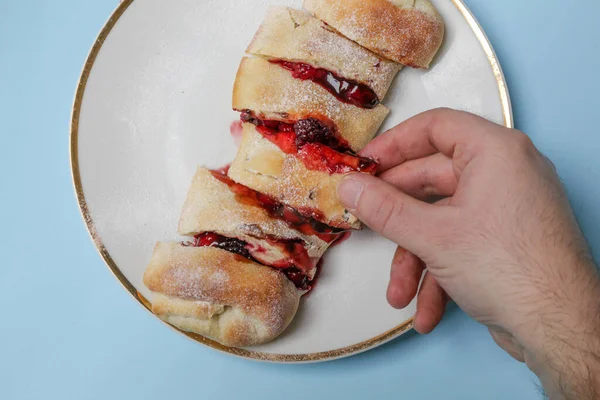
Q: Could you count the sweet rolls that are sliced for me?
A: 6